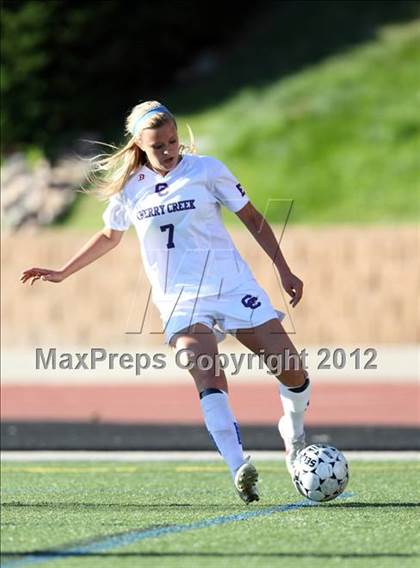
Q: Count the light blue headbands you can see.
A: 1